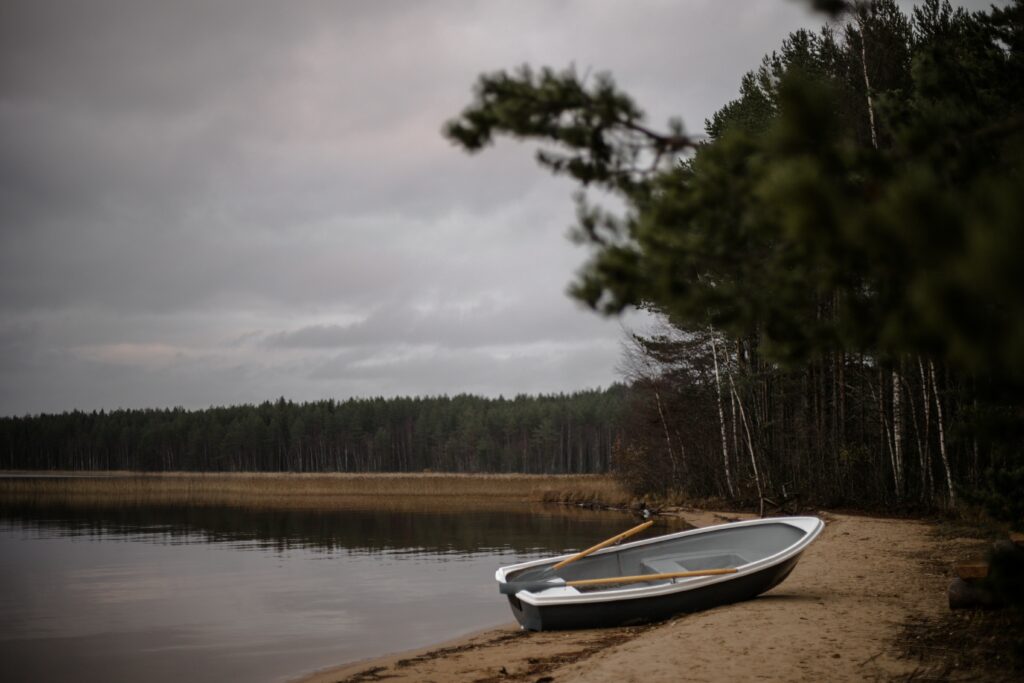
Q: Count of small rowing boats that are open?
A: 1